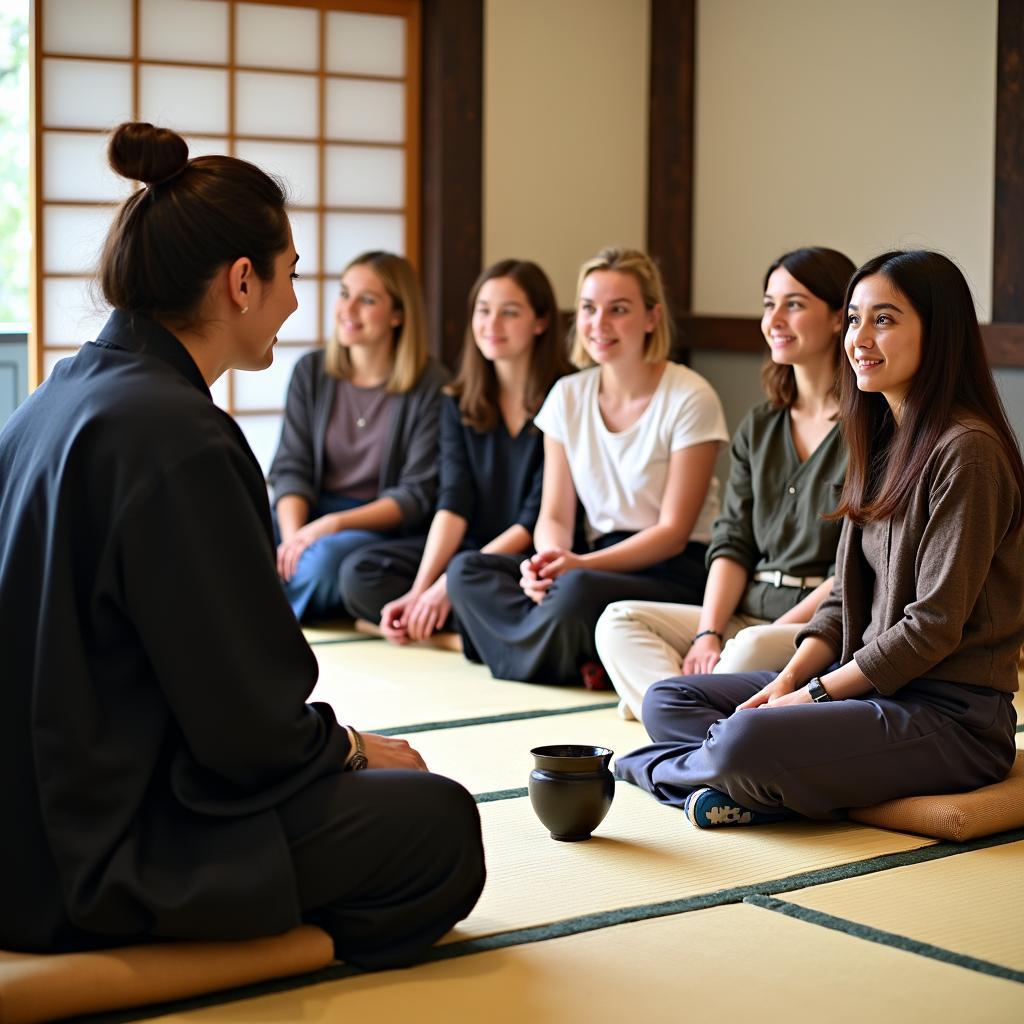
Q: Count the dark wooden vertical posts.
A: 3